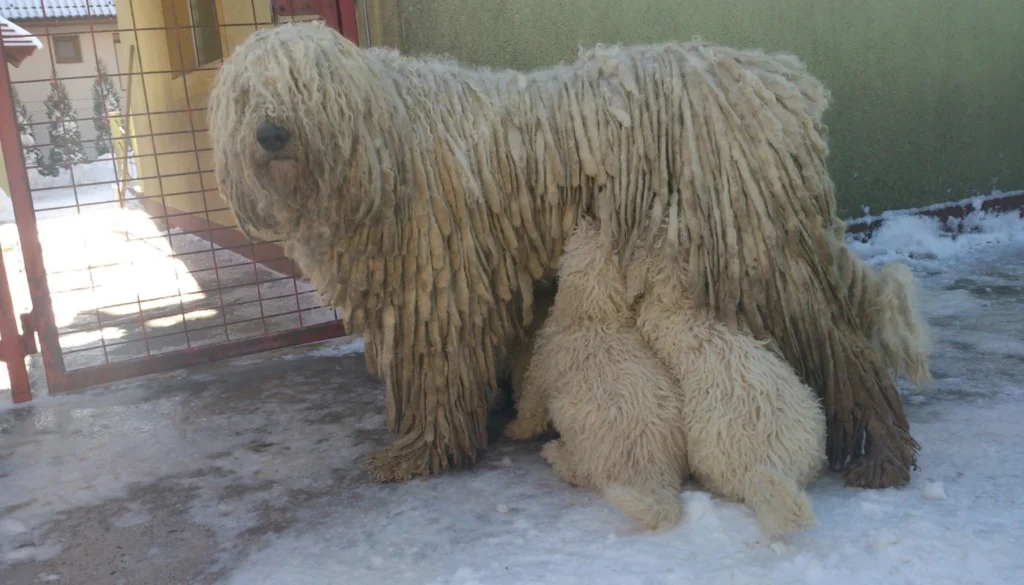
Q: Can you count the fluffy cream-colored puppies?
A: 2